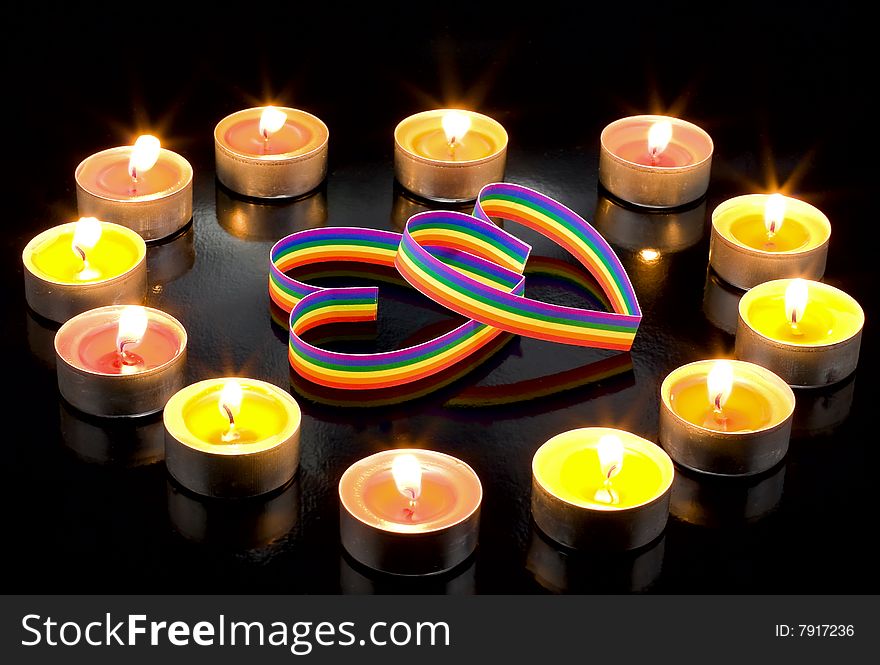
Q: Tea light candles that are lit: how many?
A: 12